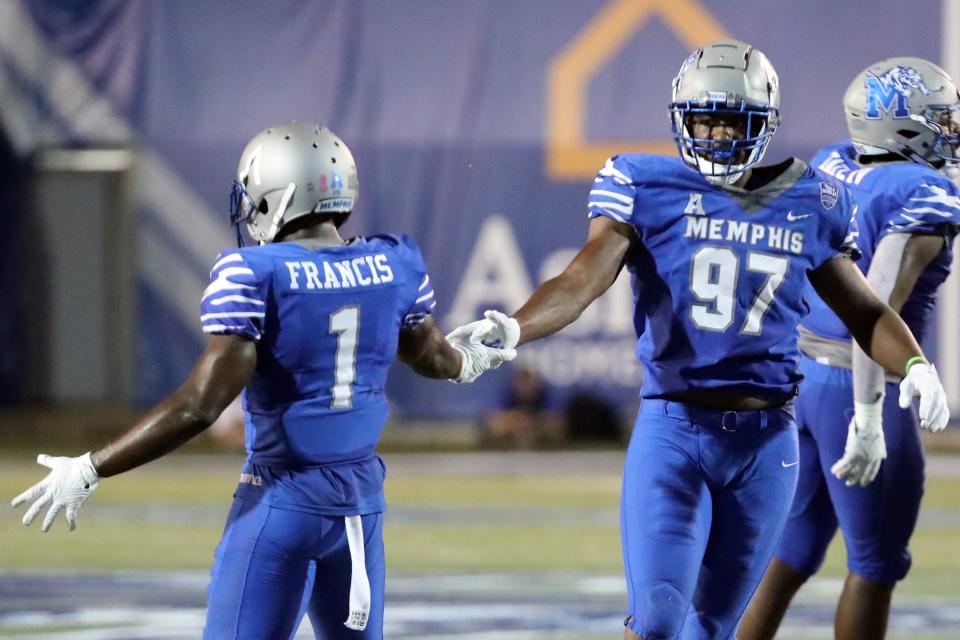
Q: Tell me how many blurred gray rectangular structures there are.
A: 1